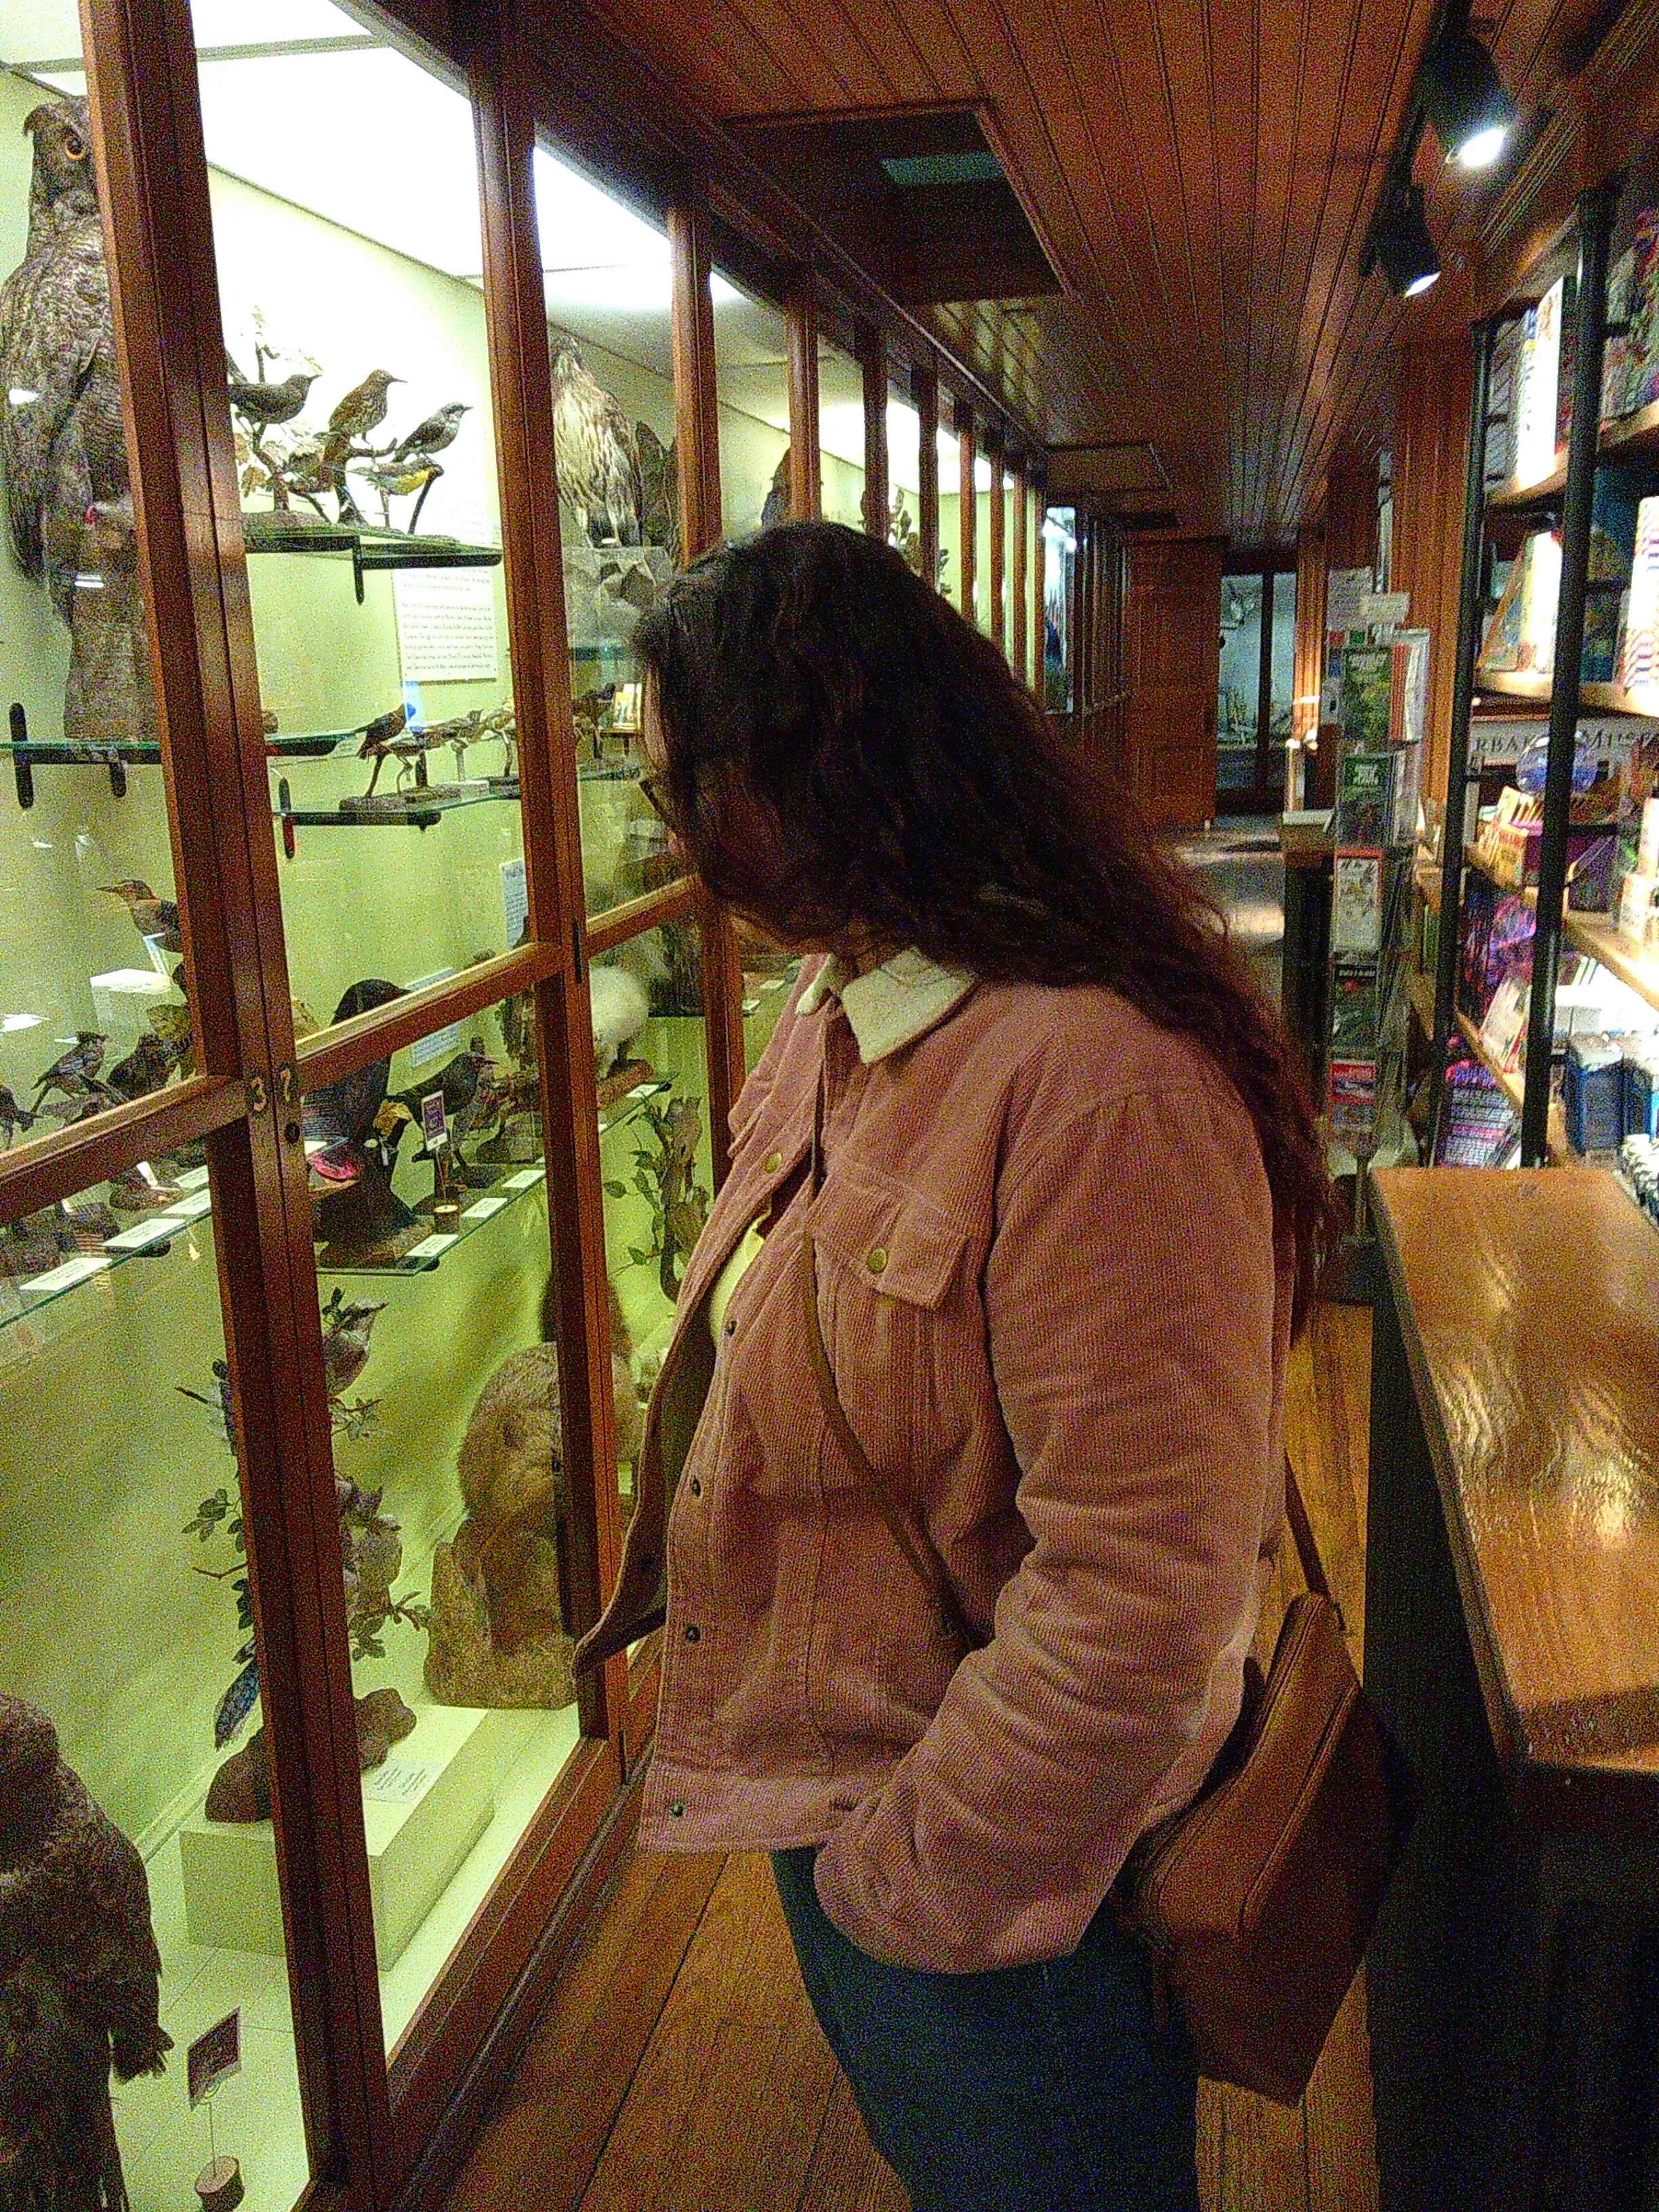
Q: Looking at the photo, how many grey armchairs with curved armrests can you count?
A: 0